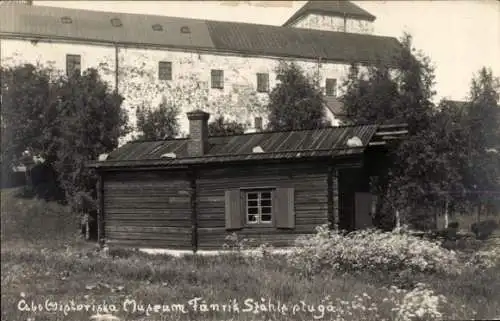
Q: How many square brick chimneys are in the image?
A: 1